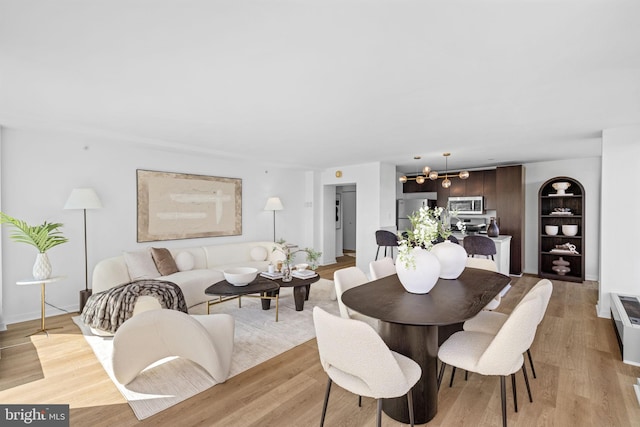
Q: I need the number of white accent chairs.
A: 1